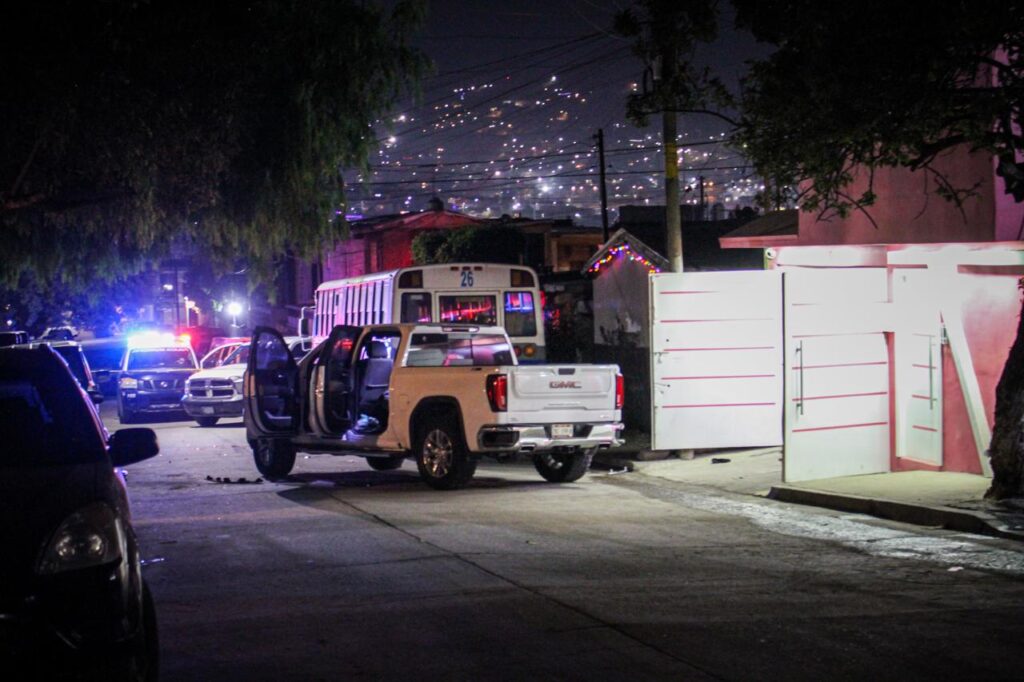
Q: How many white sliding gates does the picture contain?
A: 2